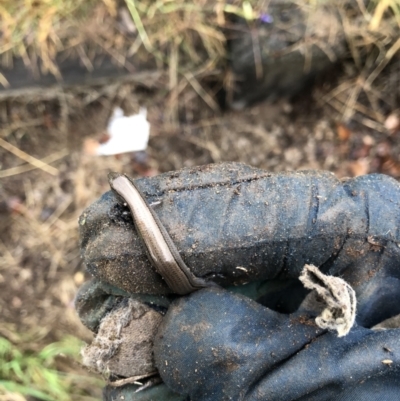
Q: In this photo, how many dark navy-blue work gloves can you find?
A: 1